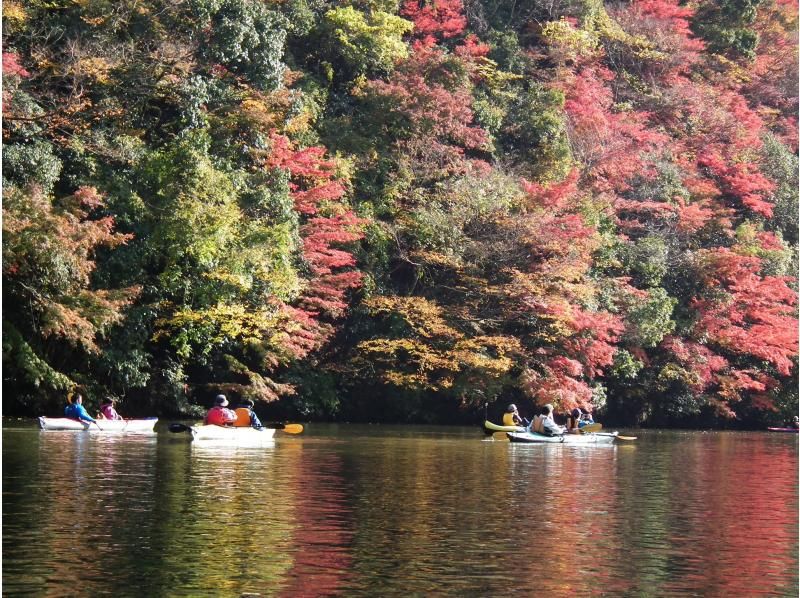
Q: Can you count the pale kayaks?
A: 3